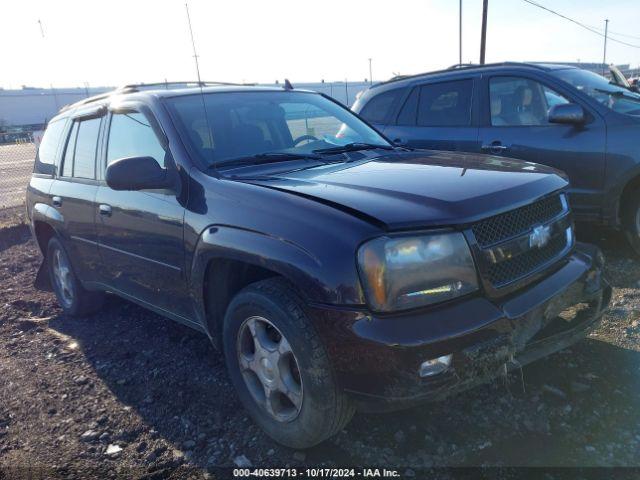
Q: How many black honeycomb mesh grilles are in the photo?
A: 2